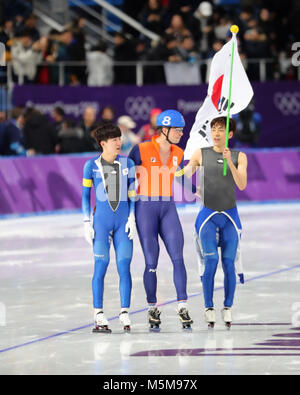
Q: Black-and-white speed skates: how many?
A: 2